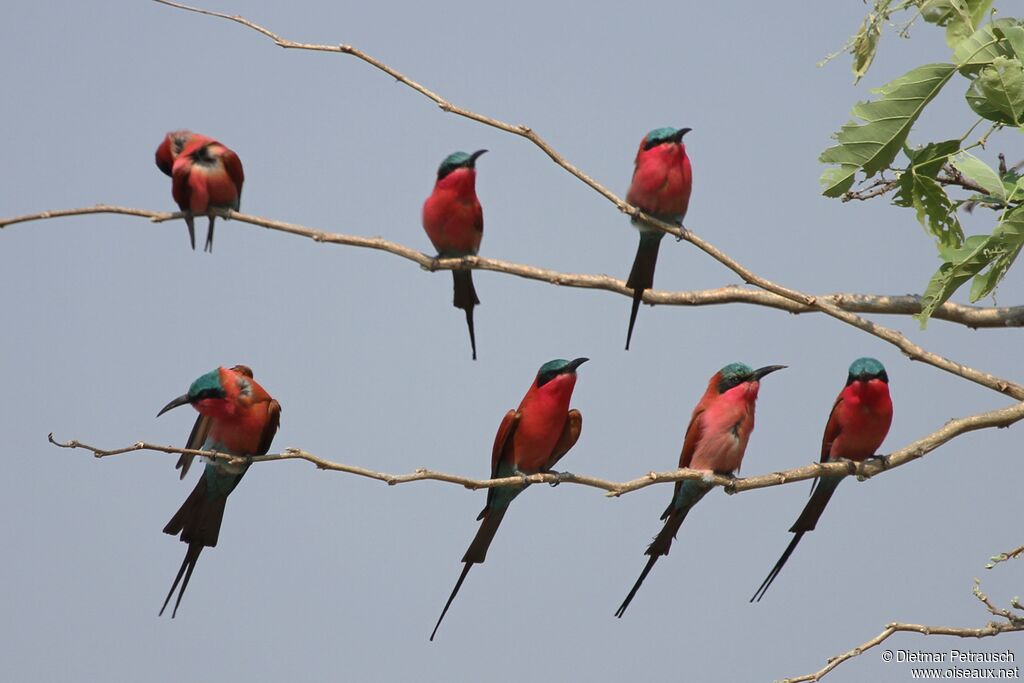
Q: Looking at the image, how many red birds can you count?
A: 7